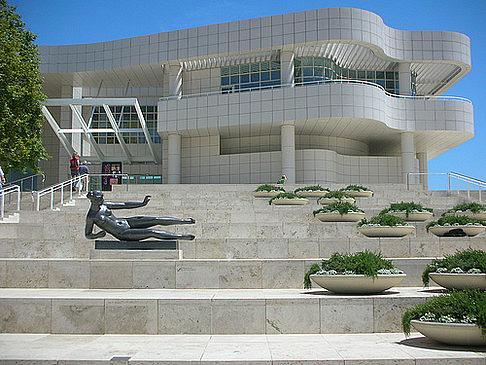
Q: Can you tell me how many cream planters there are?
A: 13